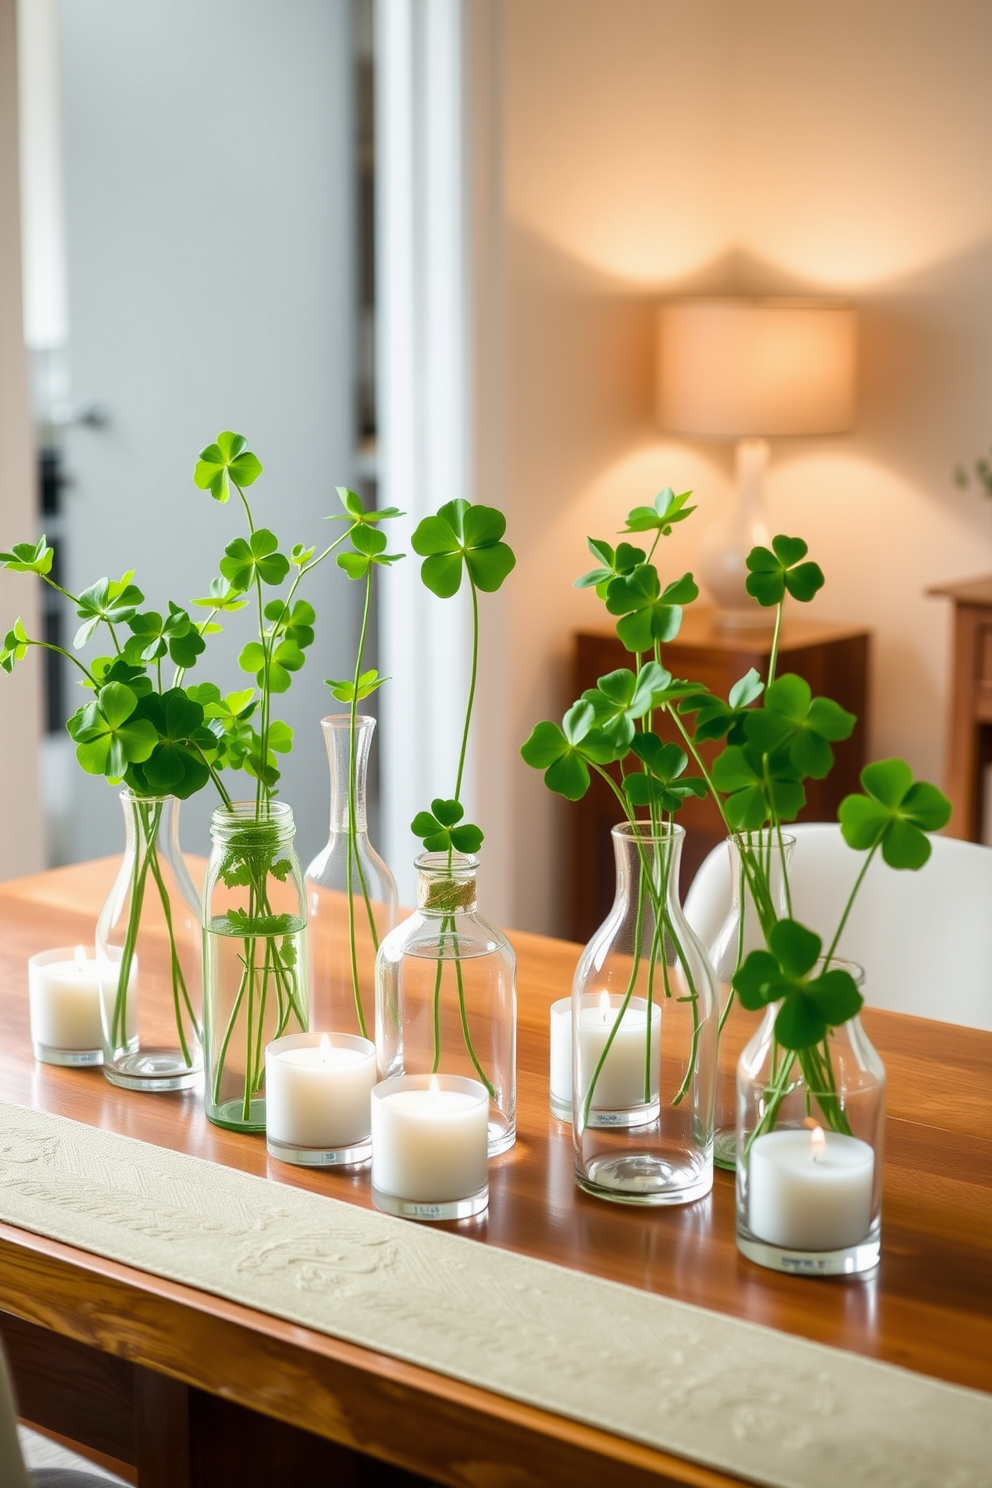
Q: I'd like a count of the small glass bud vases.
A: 7